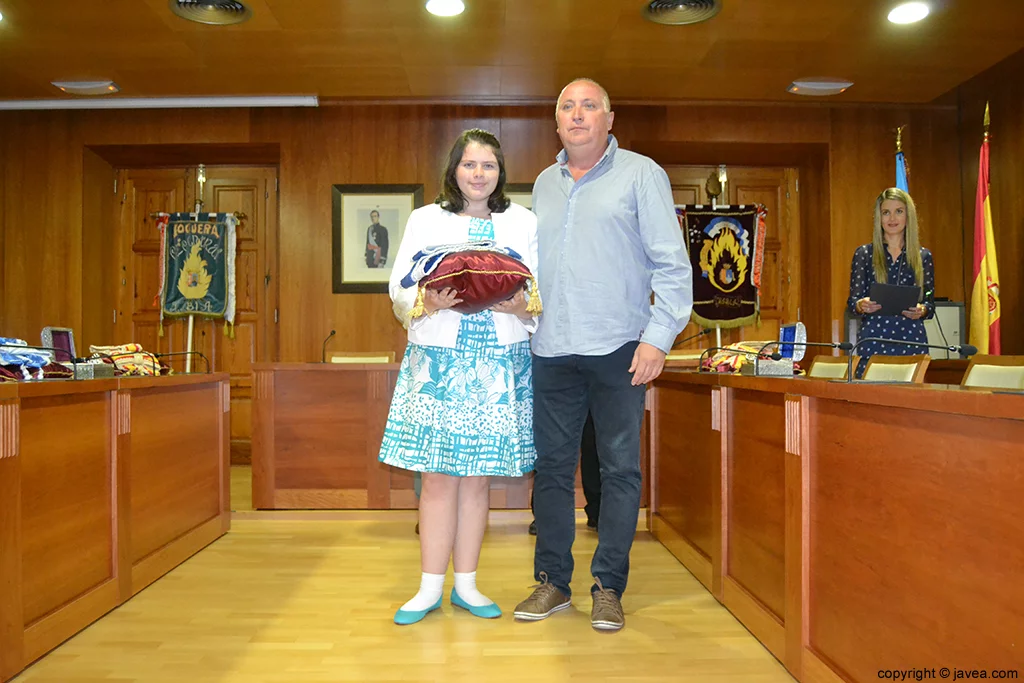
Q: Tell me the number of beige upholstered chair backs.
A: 5